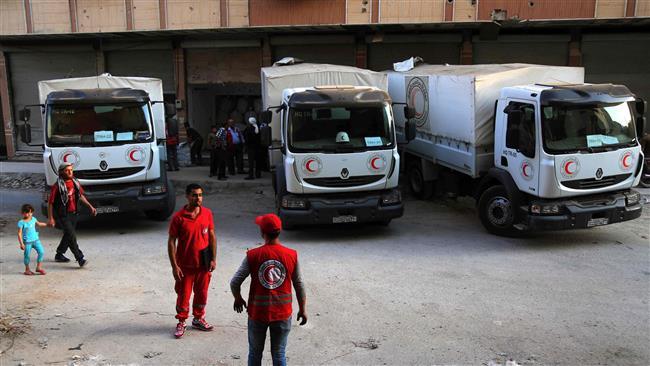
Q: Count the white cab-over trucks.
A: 3